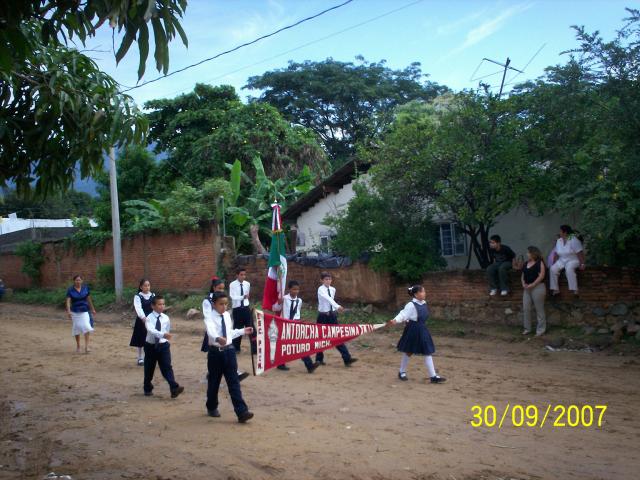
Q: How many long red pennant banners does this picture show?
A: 1